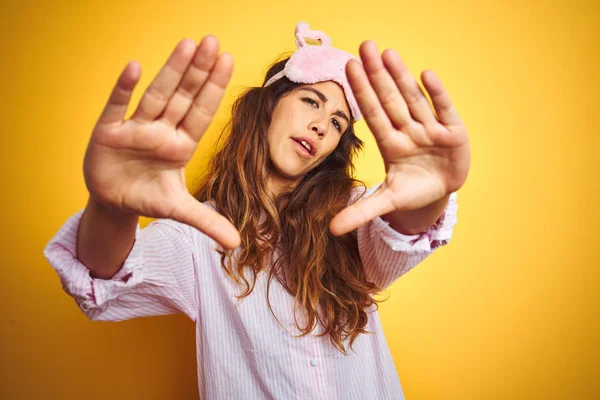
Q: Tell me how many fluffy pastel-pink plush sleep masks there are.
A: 1